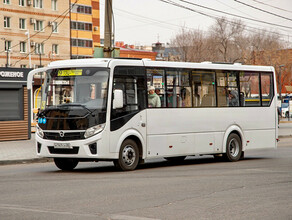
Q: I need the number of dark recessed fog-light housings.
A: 2